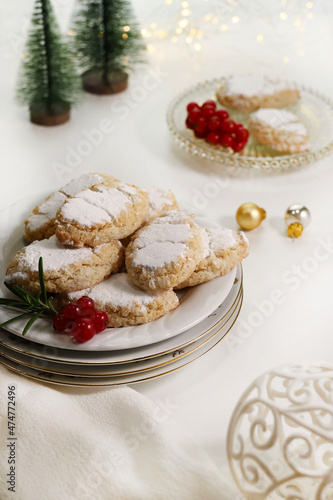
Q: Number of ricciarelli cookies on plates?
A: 9